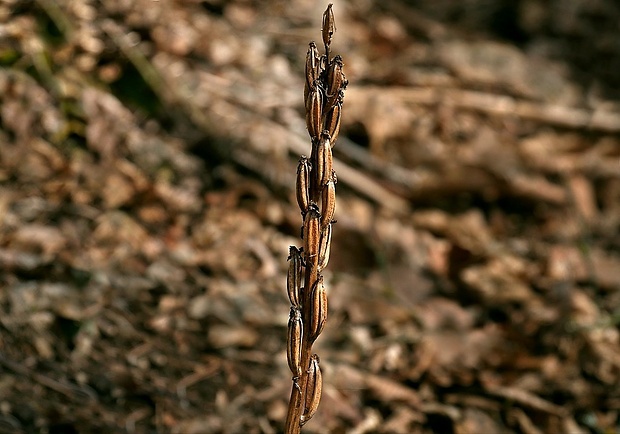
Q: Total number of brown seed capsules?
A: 14